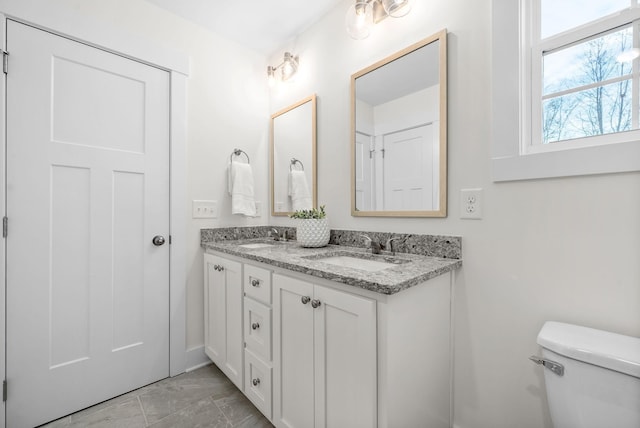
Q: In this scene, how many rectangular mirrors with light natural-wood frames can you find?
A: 2